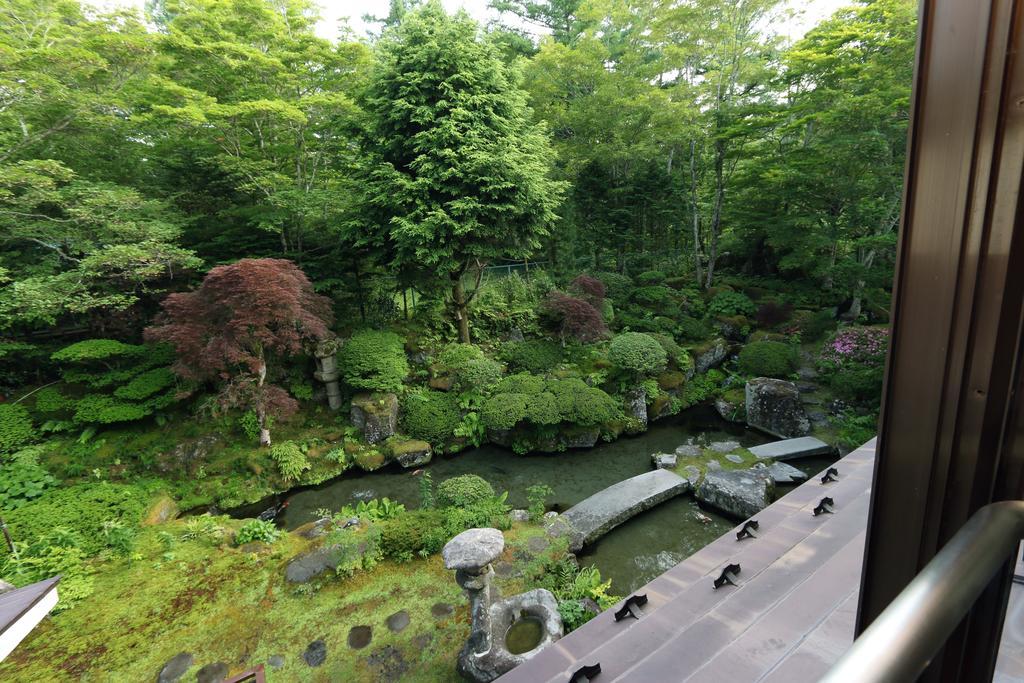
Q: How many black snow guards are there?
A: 6